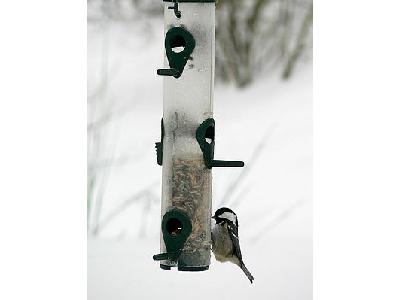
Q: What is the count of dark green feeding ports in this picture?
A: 4